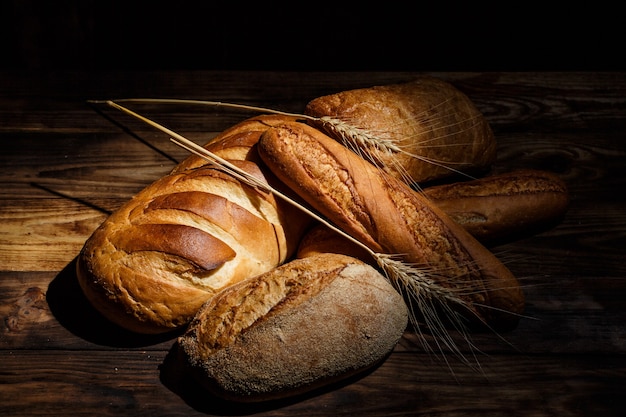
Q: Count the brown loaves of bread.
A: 5